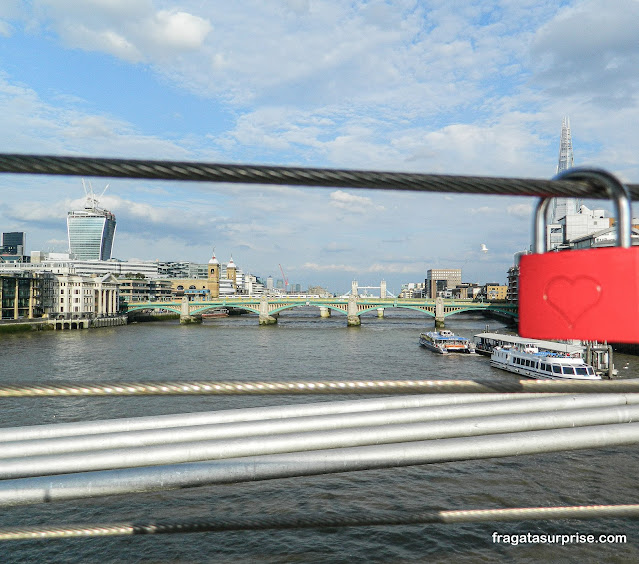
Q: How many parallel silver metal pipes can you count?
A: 4